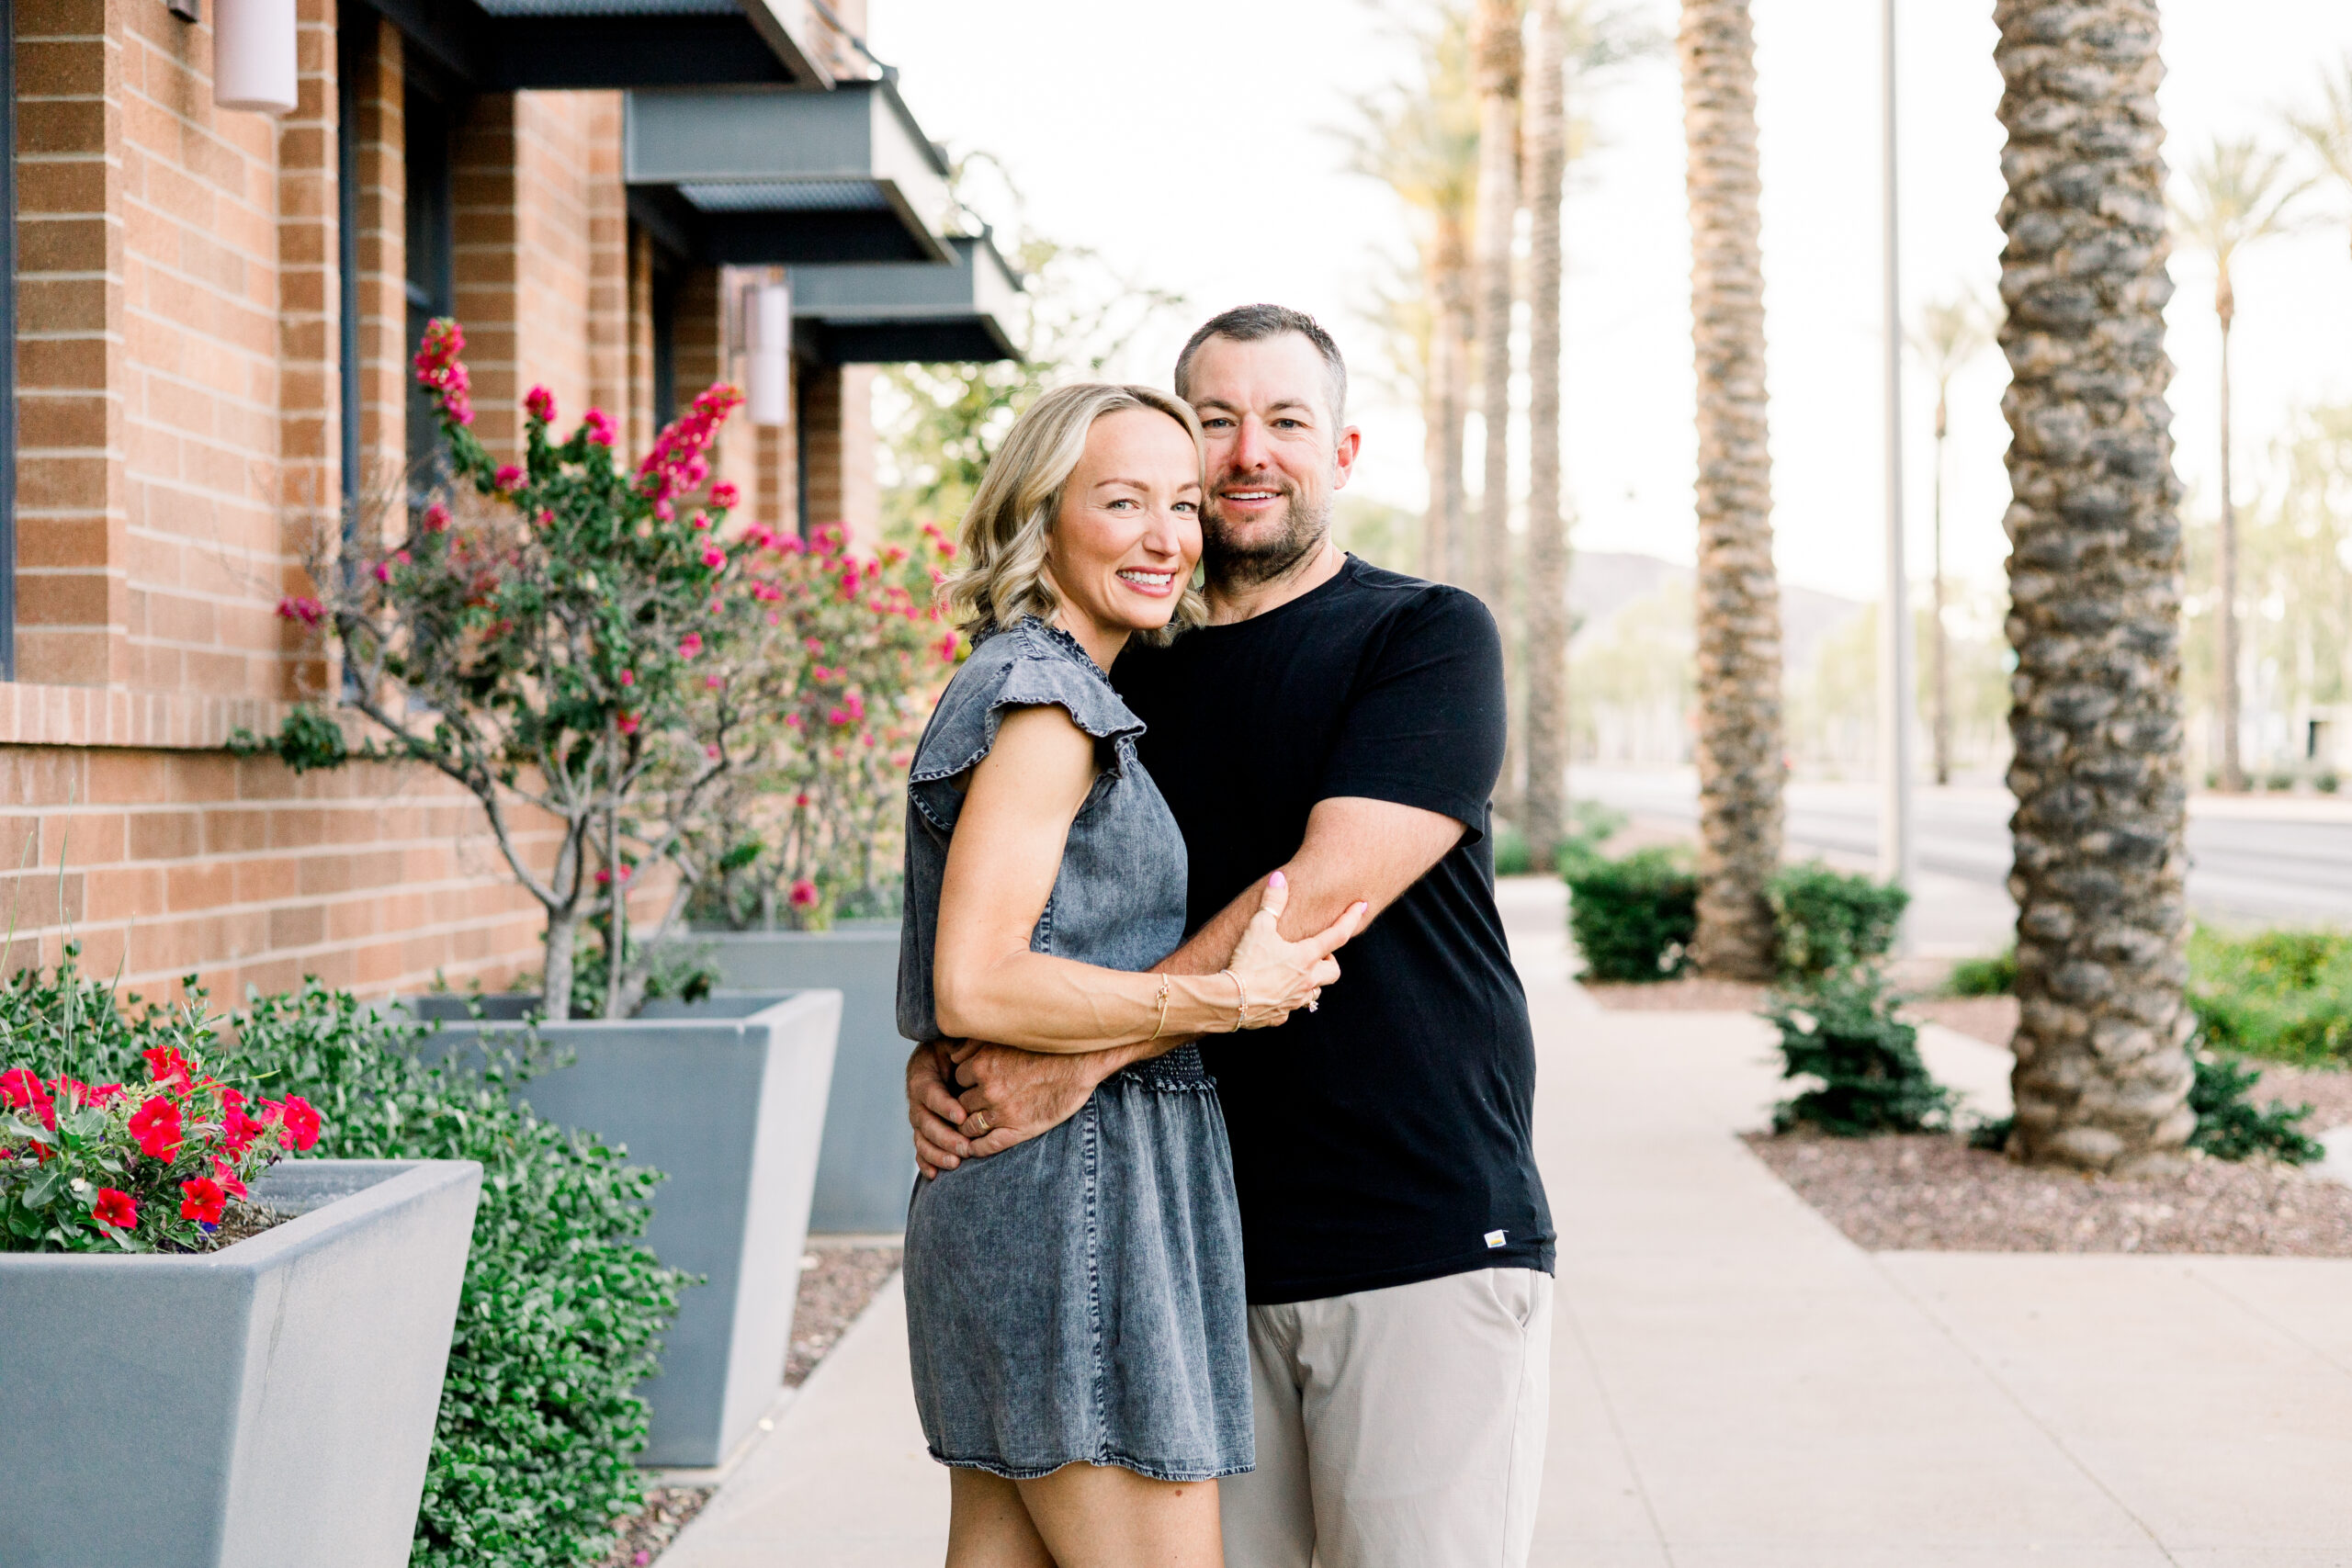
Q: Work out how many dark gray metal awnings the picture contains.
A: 3